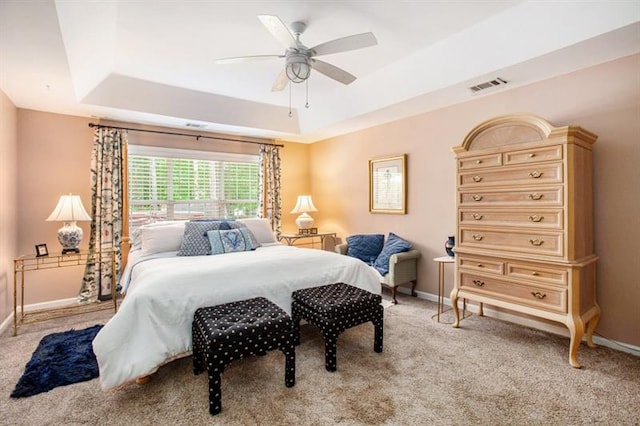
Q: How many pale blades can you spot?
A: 5